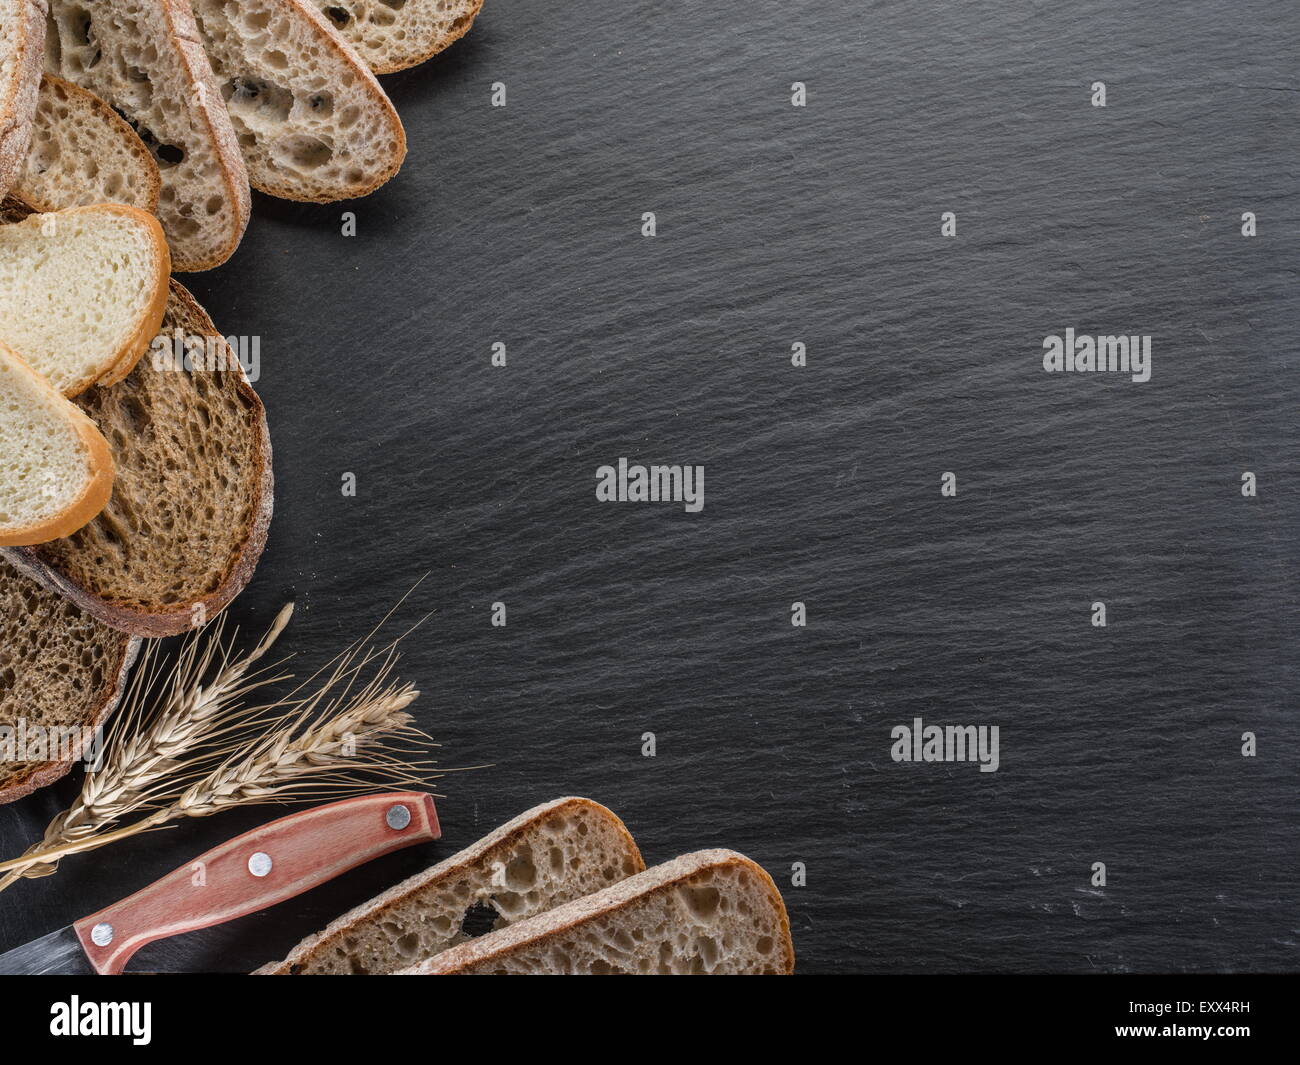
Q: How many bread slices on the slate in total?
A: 11